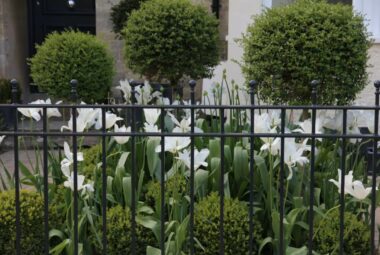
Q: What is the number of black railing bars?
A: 13